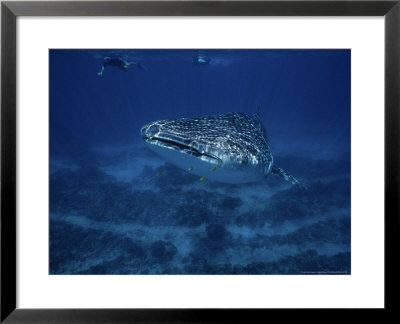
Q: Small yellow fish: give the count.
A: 5